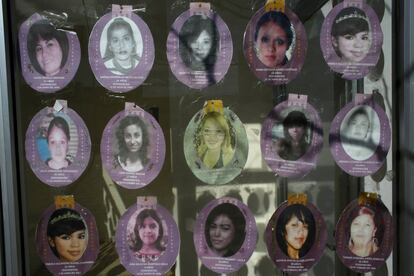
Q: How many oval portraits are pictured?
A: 15